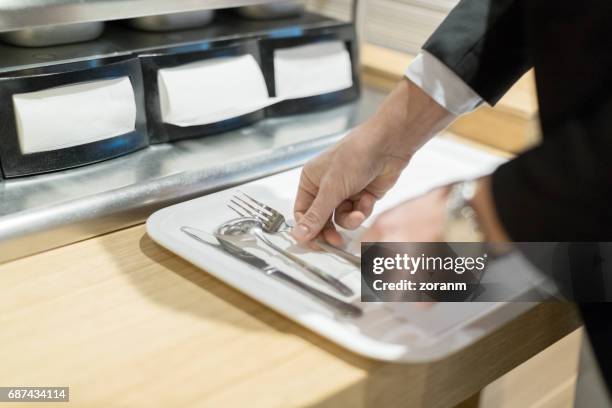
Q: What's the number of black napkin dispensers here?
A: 3